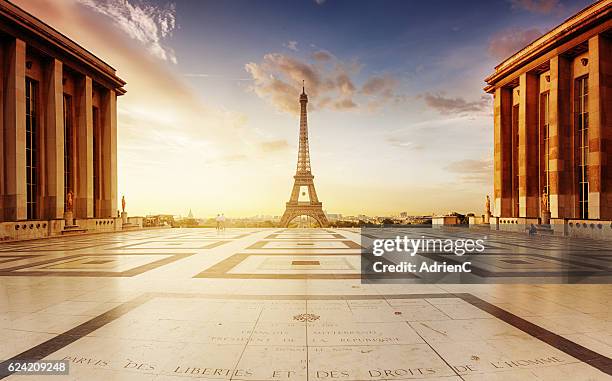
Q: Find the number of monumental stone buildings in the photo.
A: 2